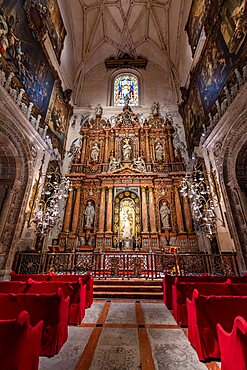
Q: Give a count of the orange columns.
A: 12